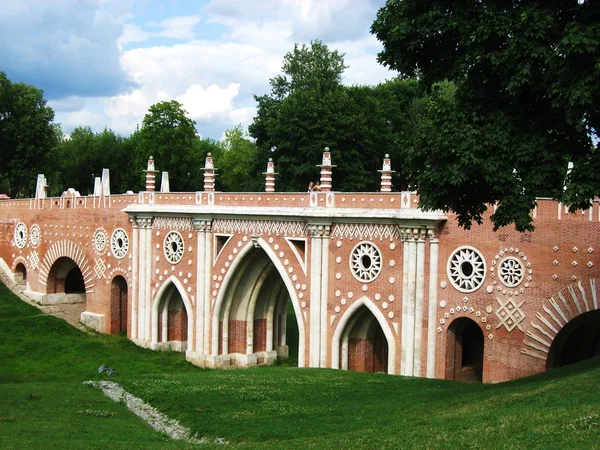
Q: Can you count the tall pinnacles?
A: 5